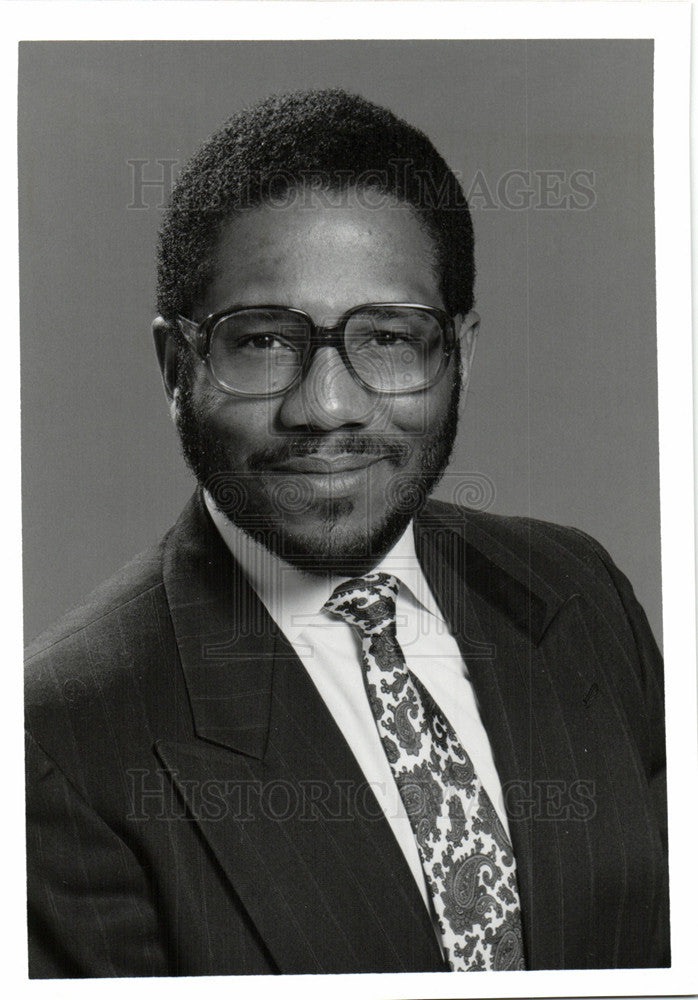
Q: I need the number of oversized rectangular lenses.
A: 2